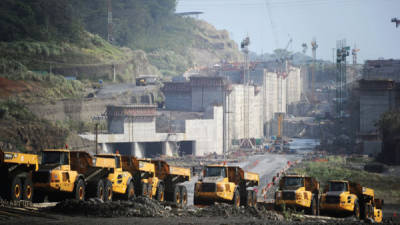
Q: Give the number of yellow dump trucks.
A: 8